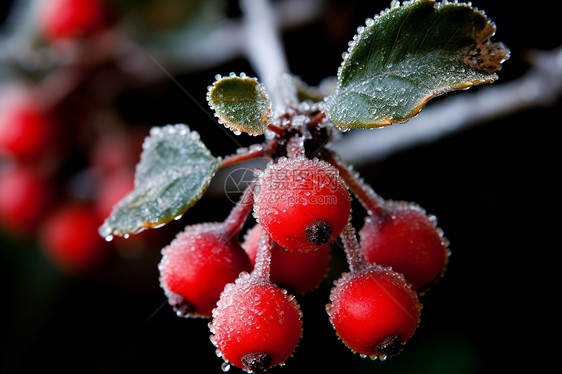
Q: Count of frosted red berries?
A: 6